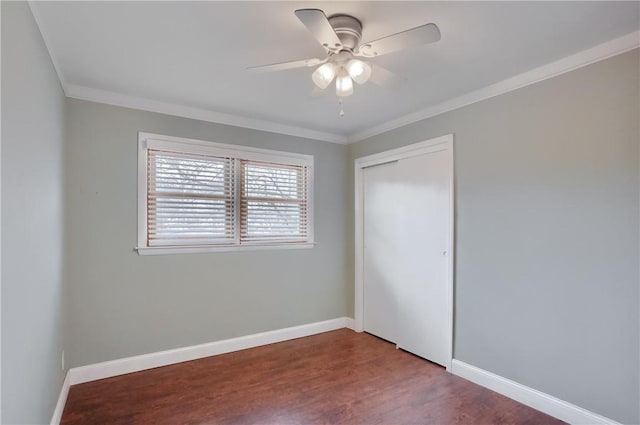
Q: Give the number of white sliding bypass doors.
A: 2